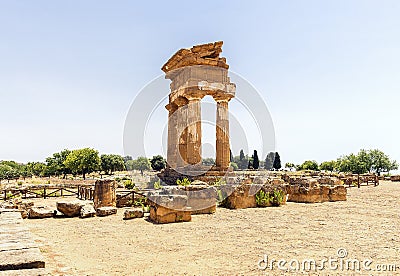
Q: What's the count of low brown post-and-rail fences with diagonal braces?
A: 2